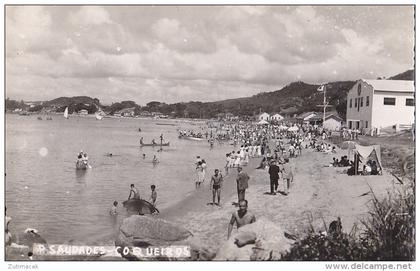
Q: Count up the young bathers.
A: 3